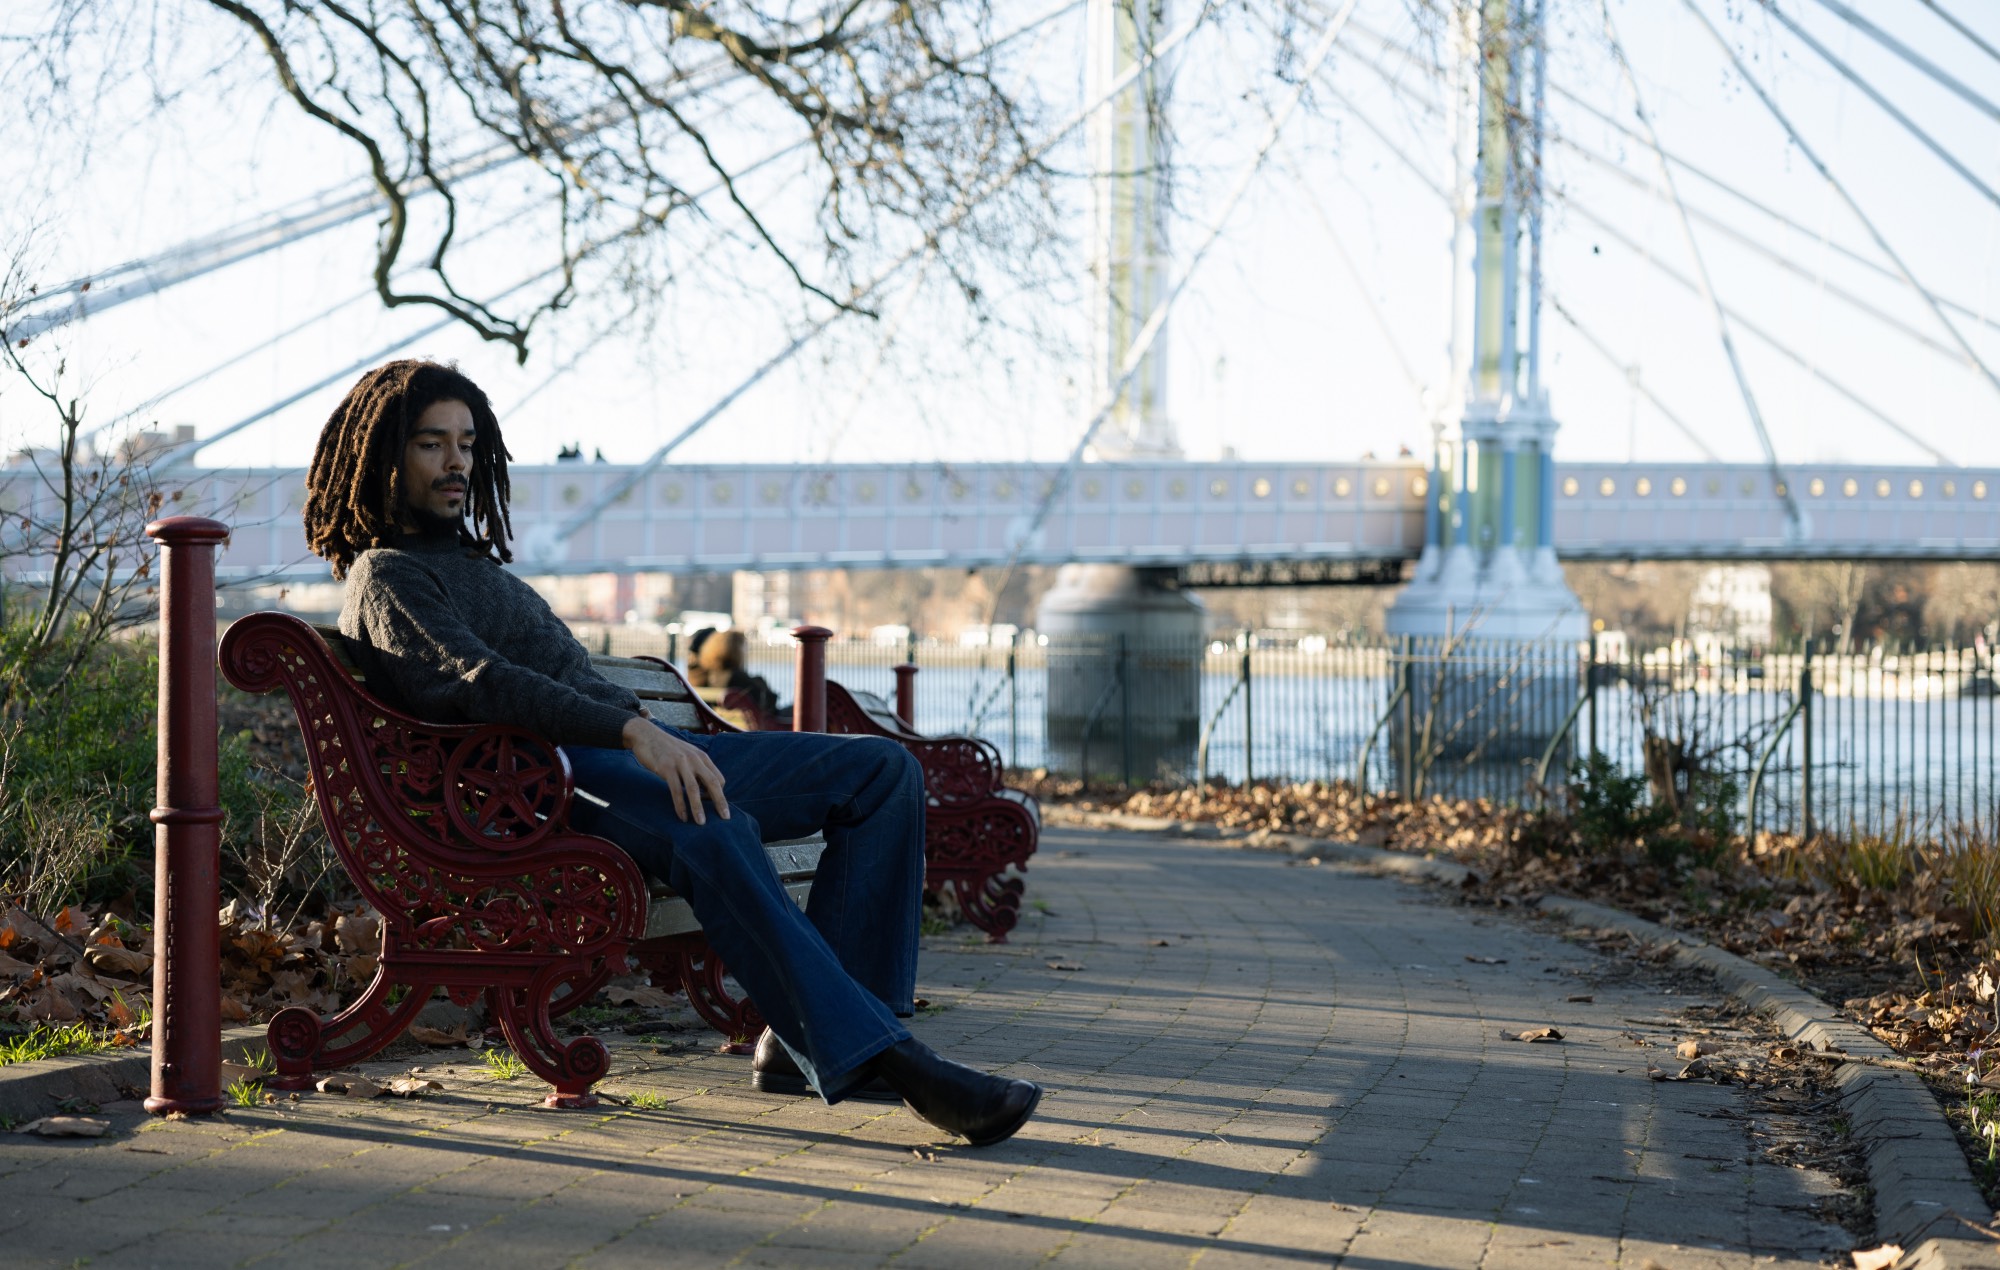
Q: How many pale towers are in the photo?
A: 2